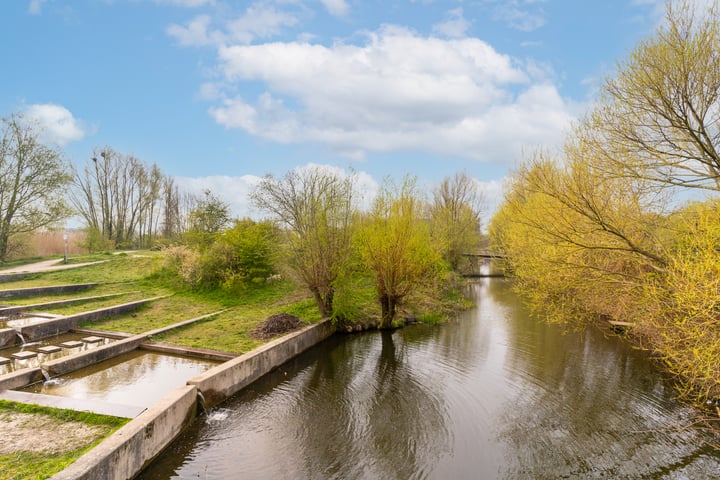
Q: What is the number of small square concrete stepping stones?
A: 5